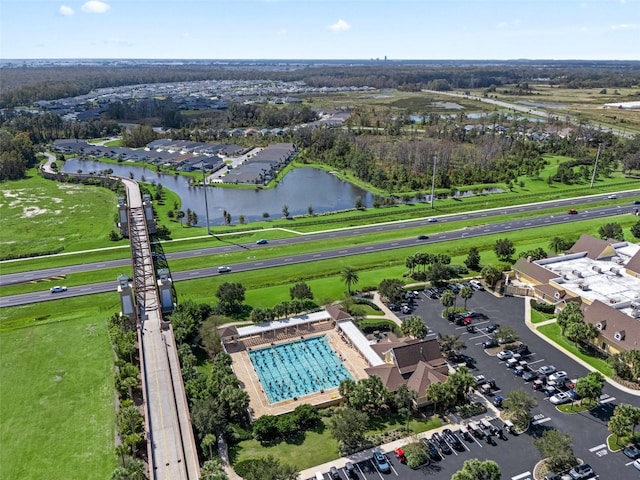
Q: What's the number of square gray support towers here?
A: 4